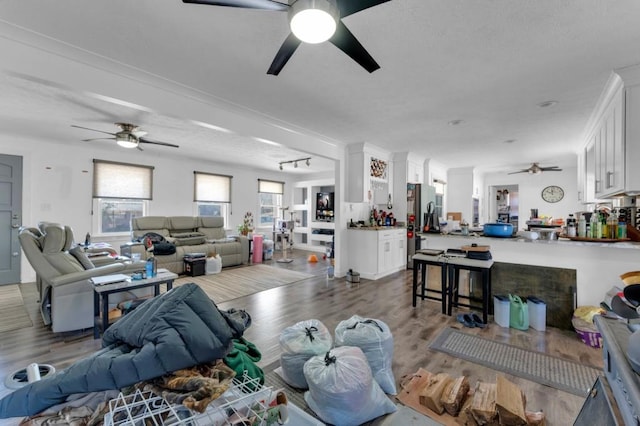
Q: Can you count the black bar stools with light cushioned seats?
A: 2